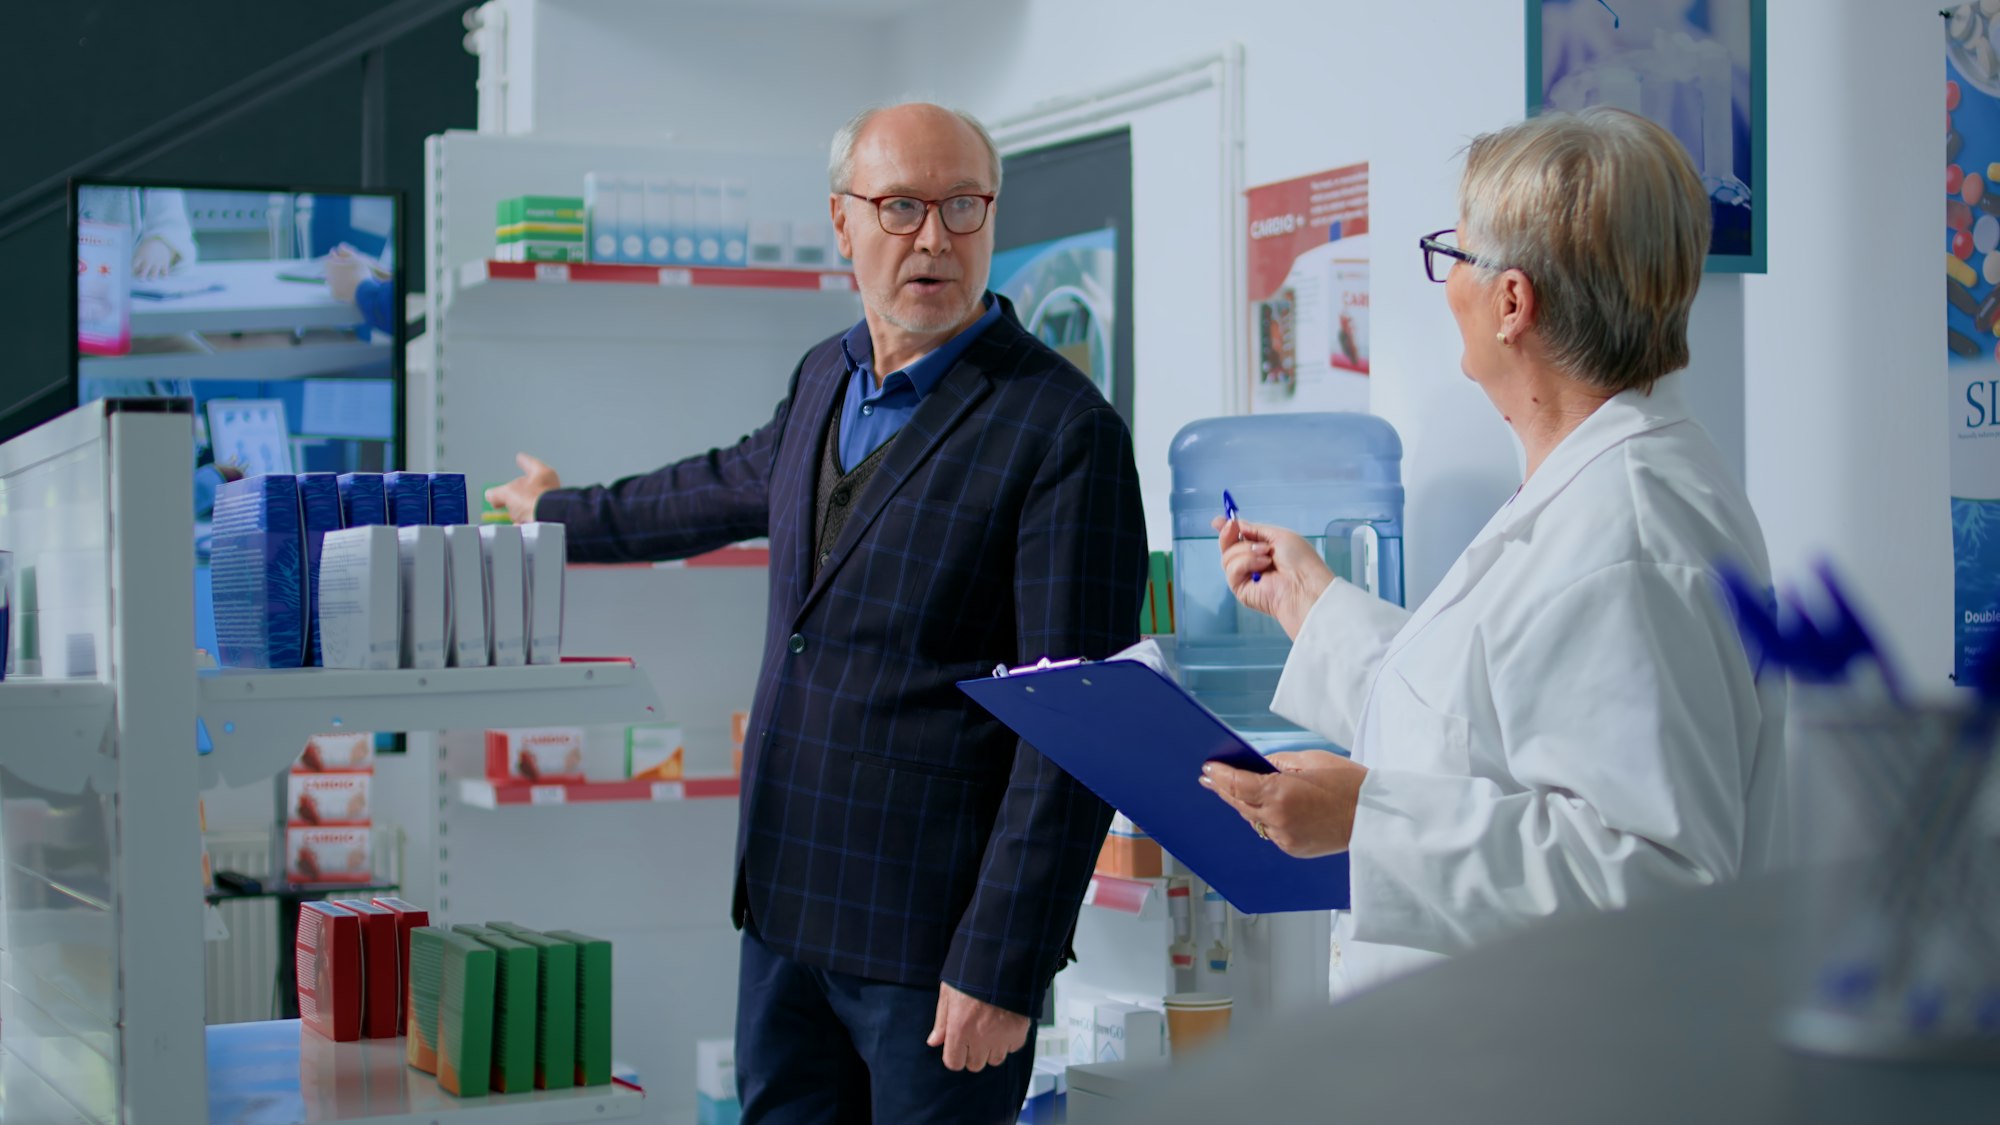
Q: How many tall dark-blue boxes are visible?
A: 5